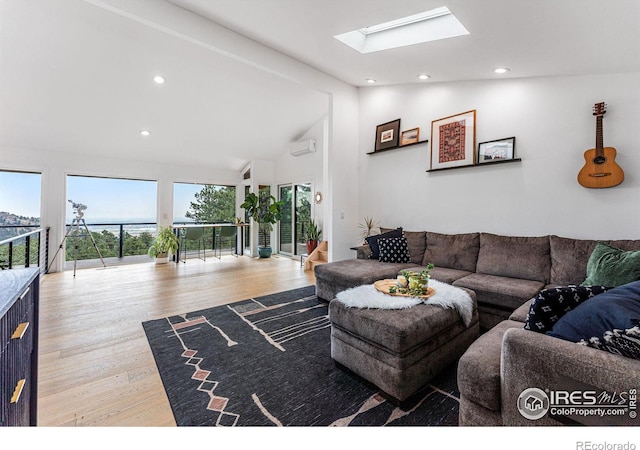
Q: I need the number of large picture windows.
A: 3